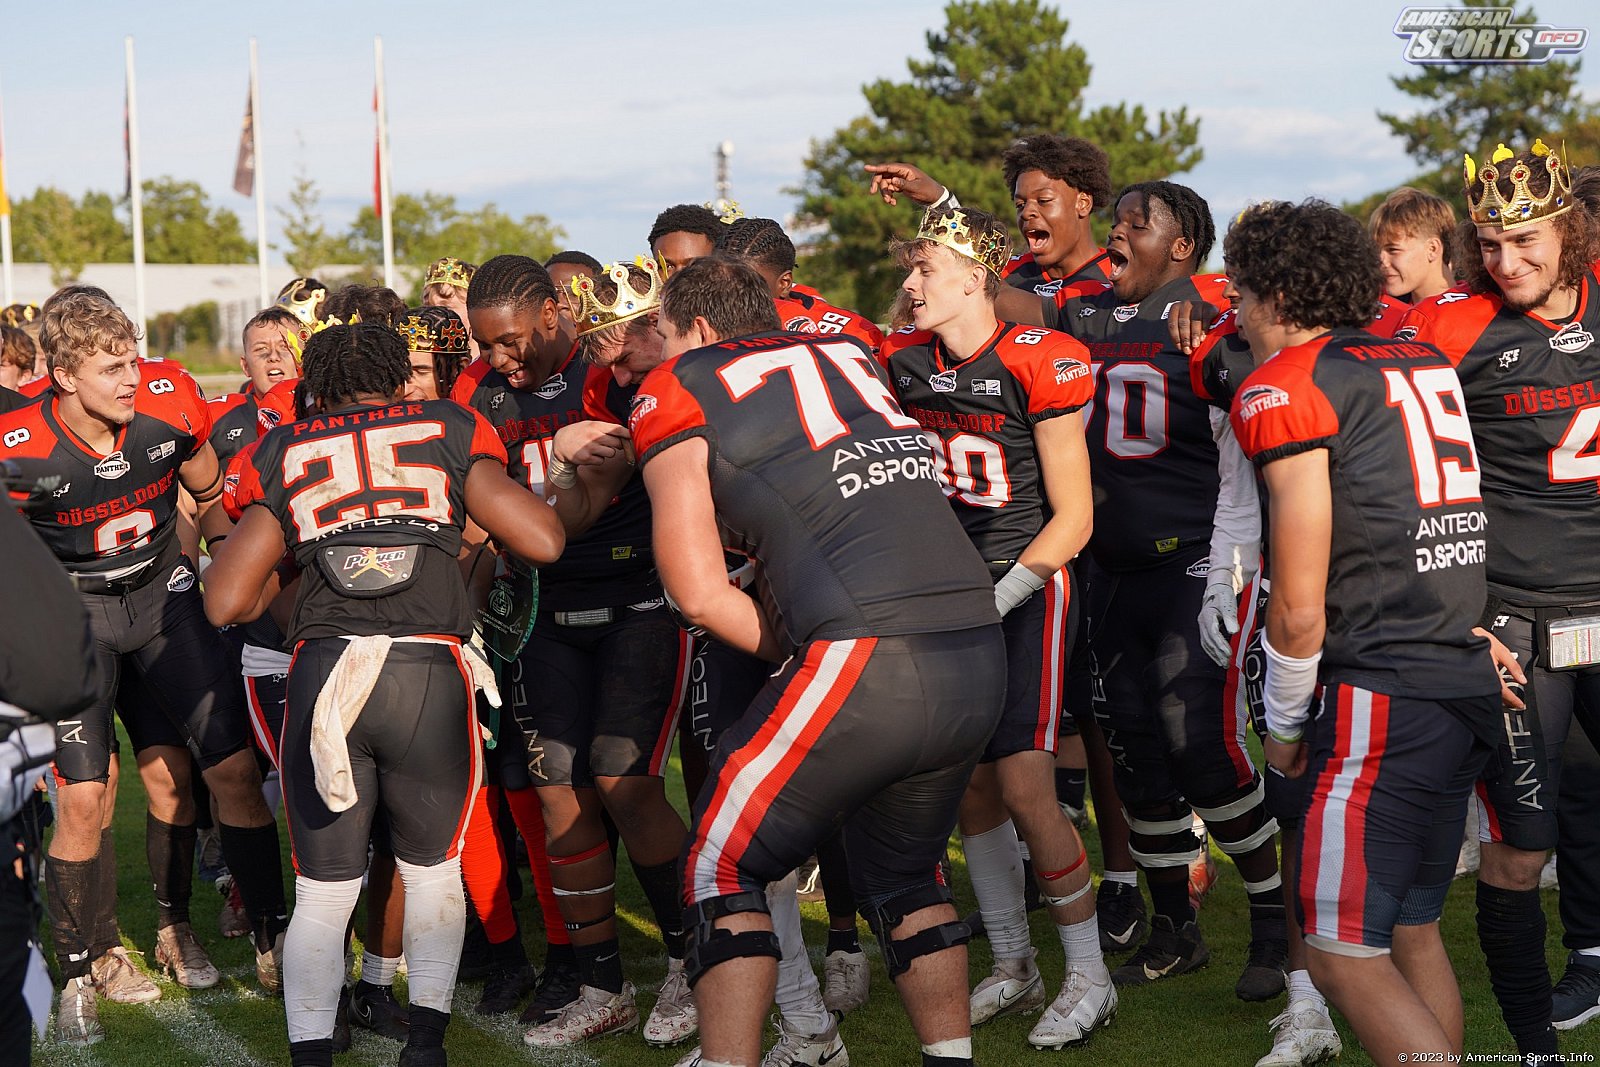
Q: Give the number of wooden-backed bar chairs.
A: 0